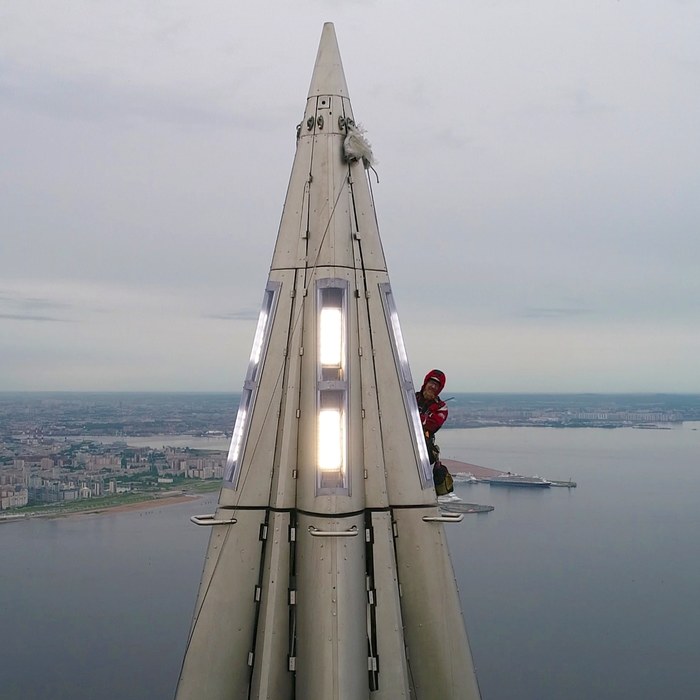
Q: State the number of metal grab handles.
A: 3